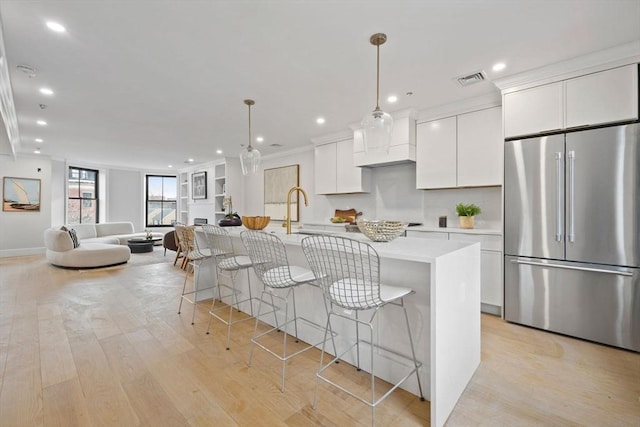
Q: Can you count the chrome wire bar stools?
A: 4